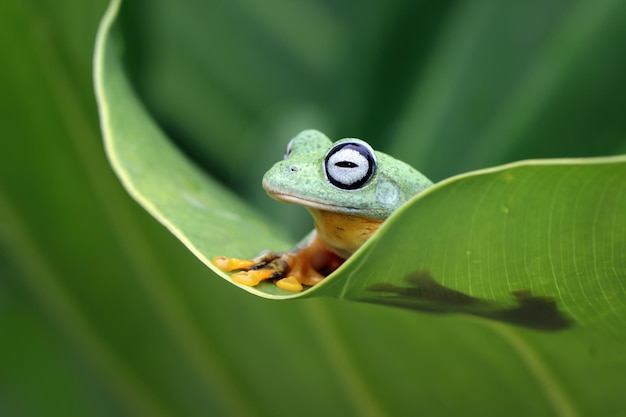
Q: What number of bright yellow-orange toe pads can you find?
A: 3